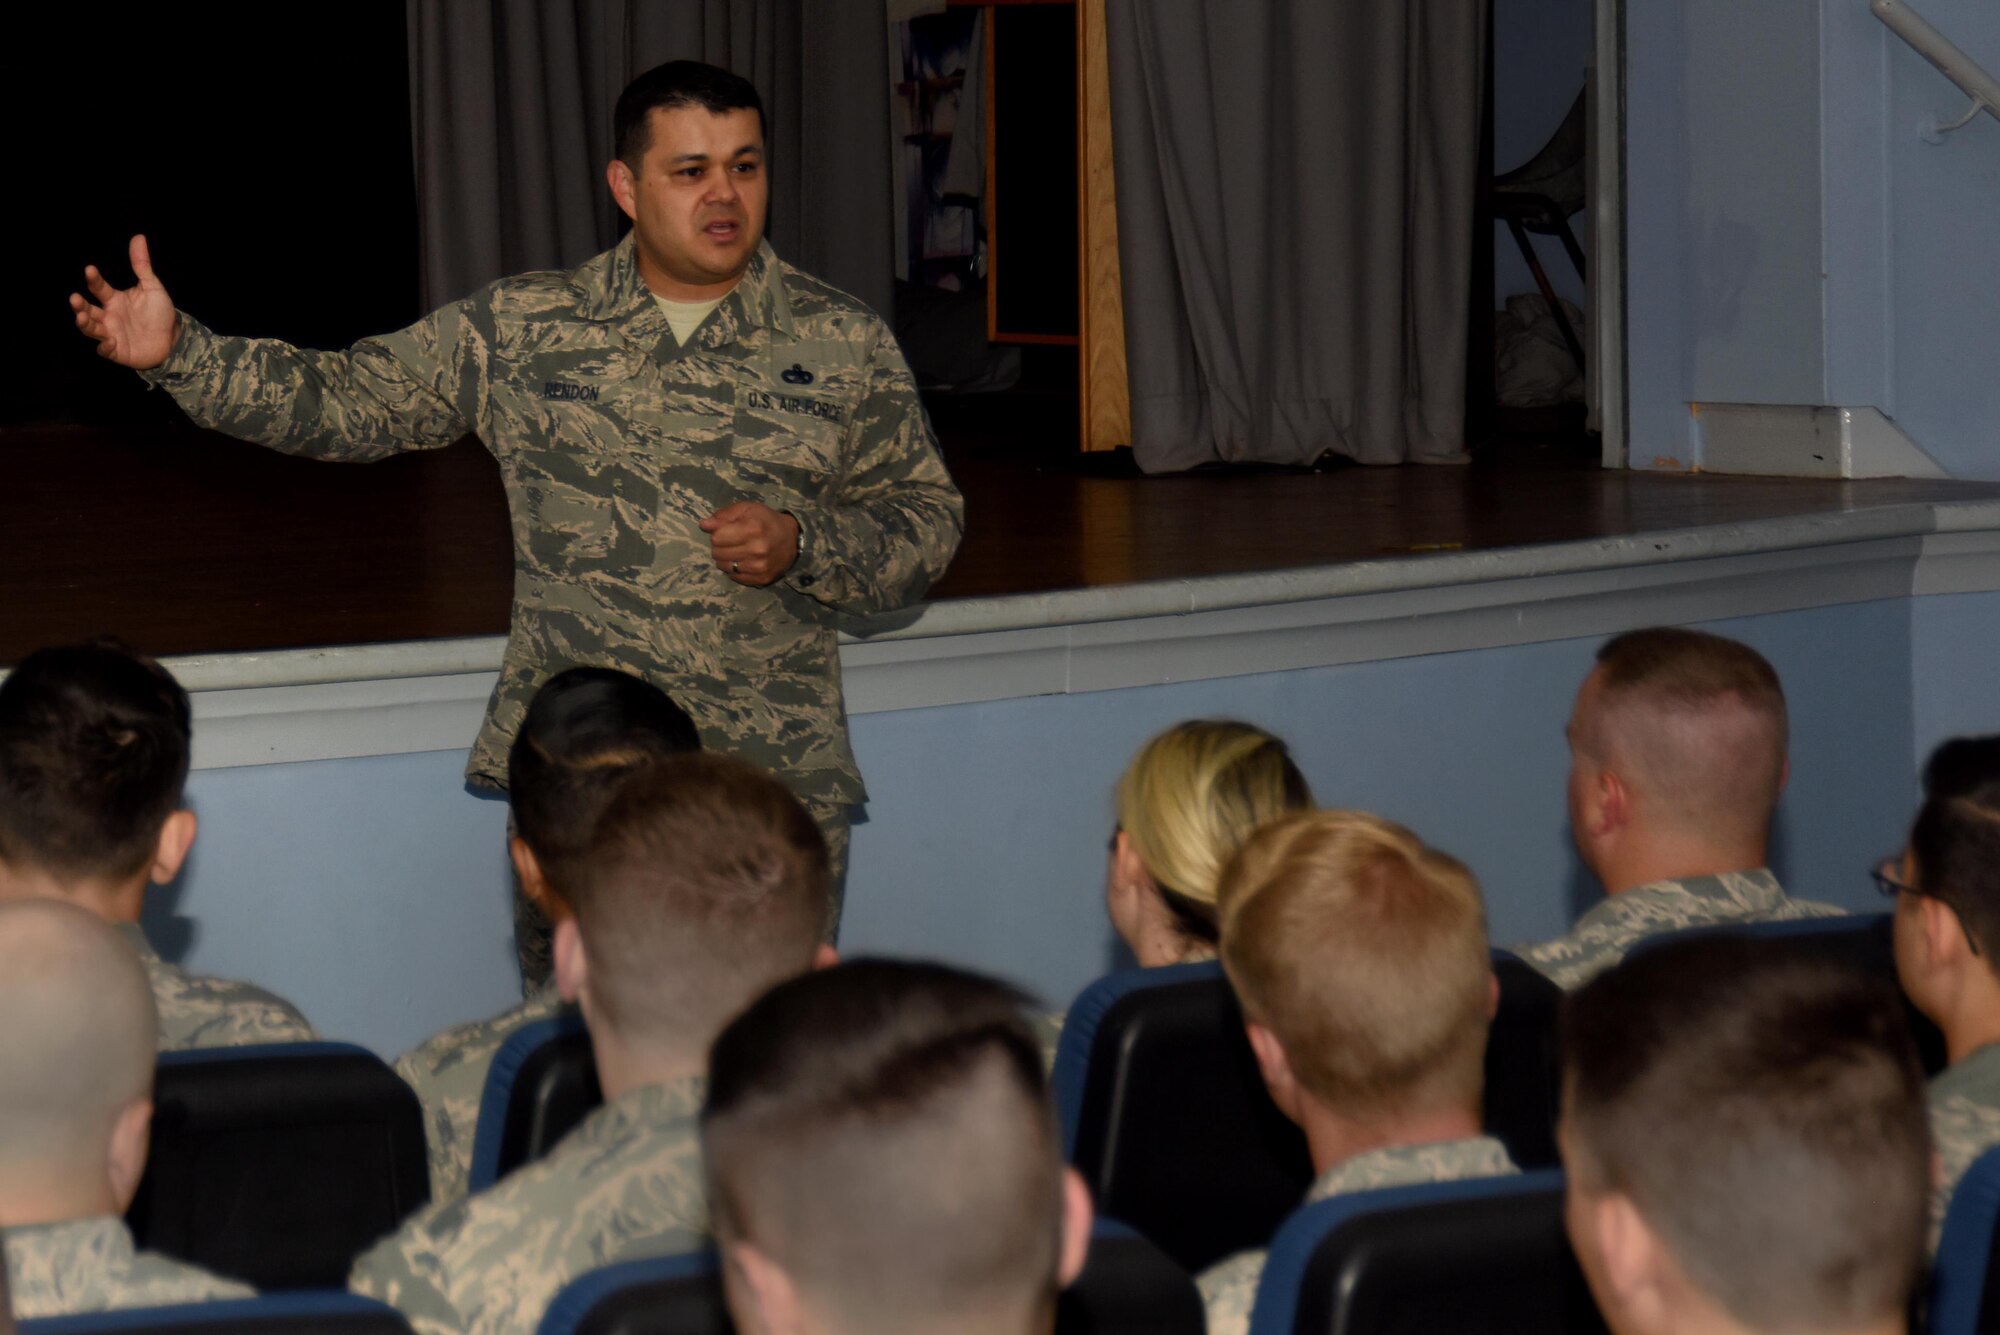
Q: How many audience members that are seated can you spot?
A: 10